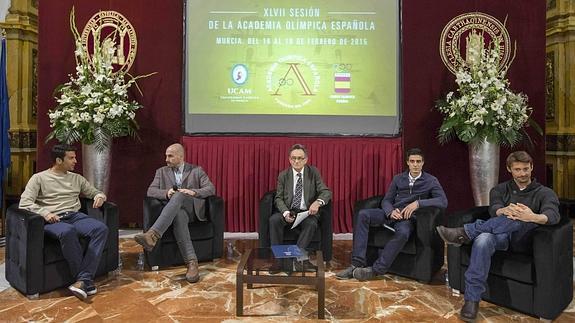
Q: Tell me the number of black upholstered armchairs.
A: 5